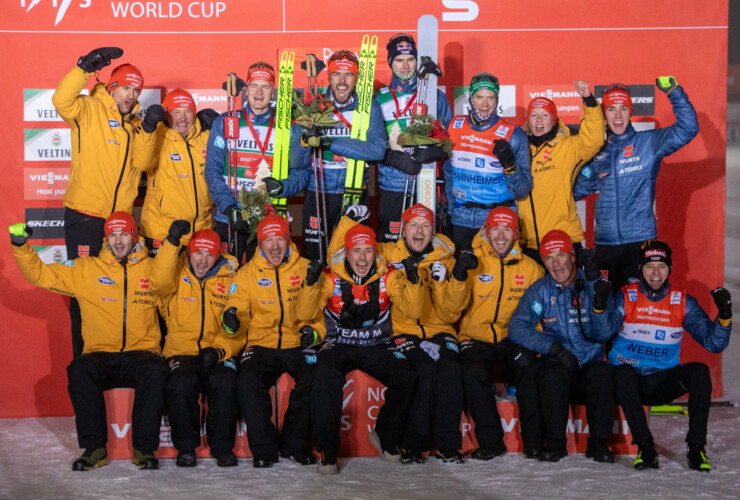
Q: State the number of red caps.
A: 13